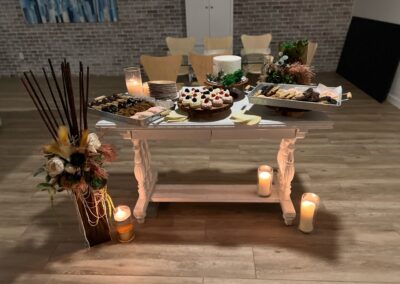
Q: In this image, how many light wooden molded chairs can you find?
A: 6